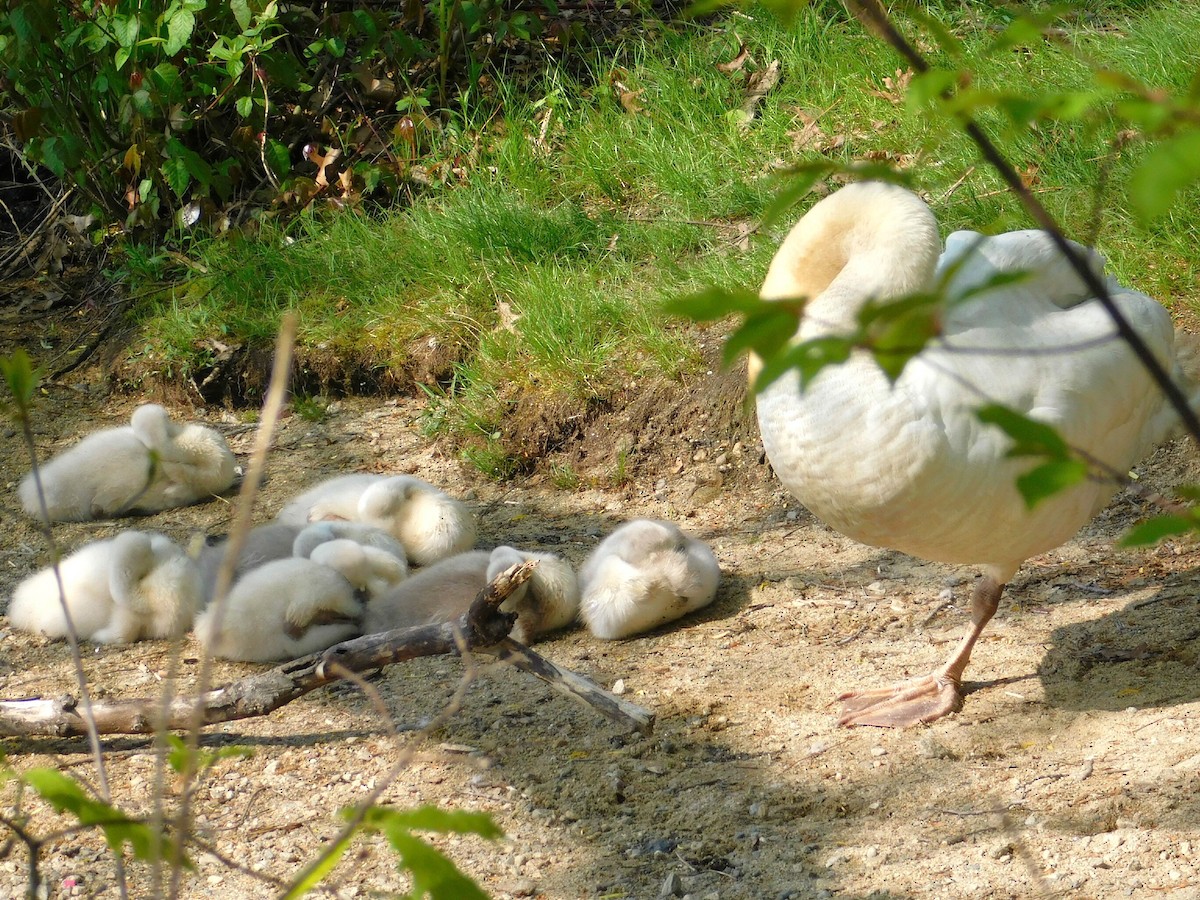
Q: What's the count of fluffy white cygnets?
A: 7